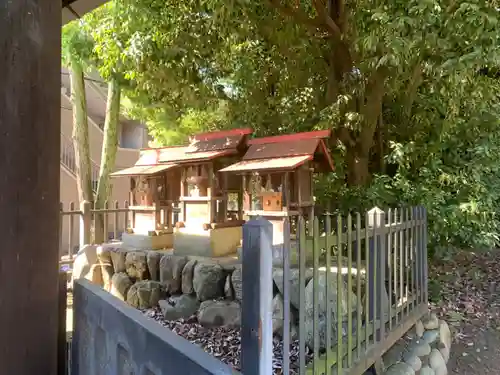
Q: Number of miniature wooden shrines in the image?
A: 3